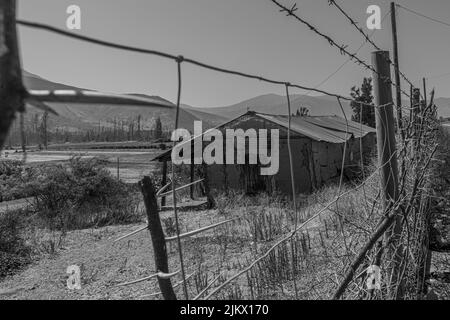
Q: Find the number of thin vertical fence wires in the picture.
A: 4